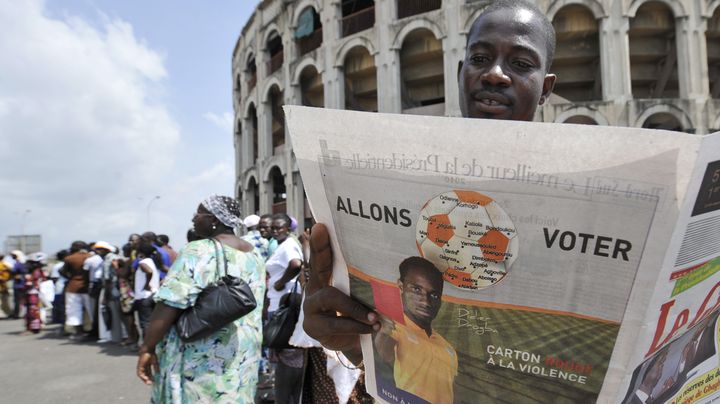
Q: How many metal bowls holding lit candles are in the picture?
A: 0